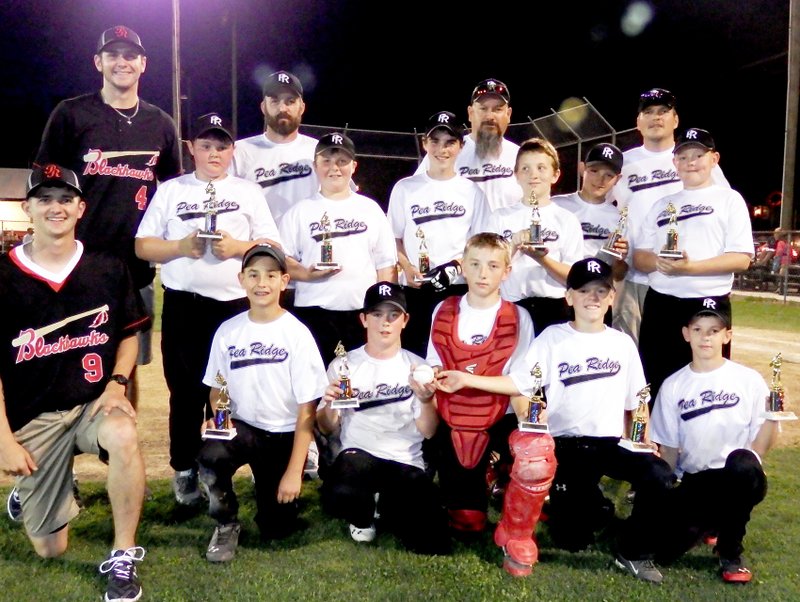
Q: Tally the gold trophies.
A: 11